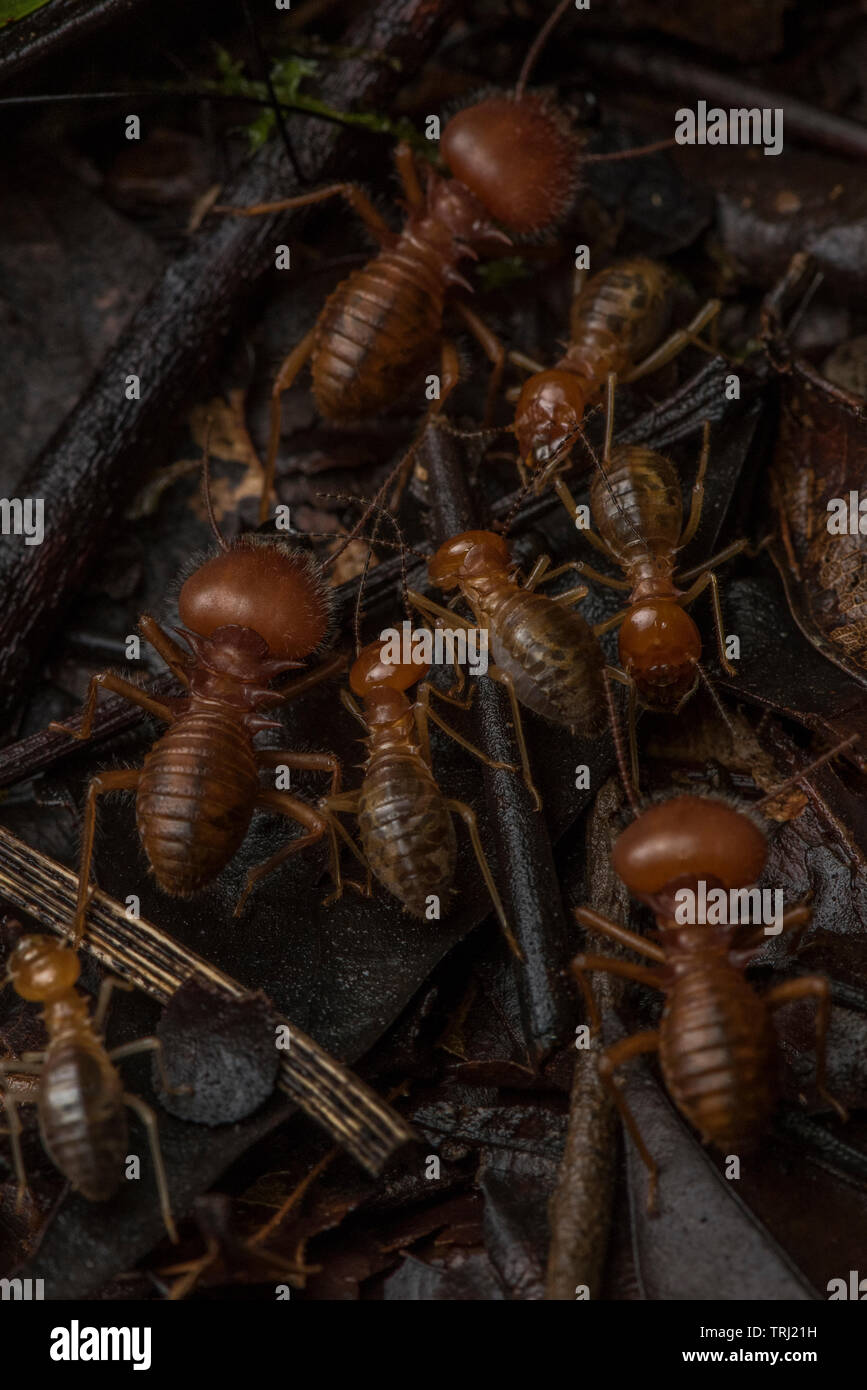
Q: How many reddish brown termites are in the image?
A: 3